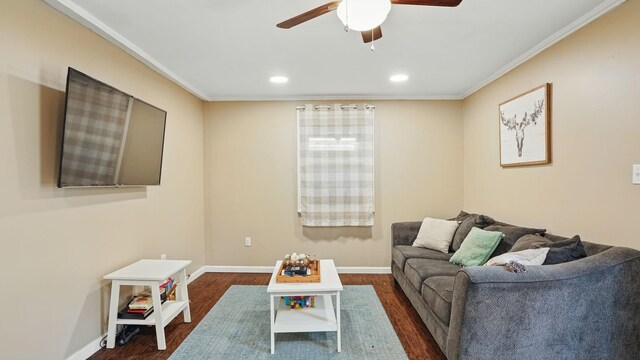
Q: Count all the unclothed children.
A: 0